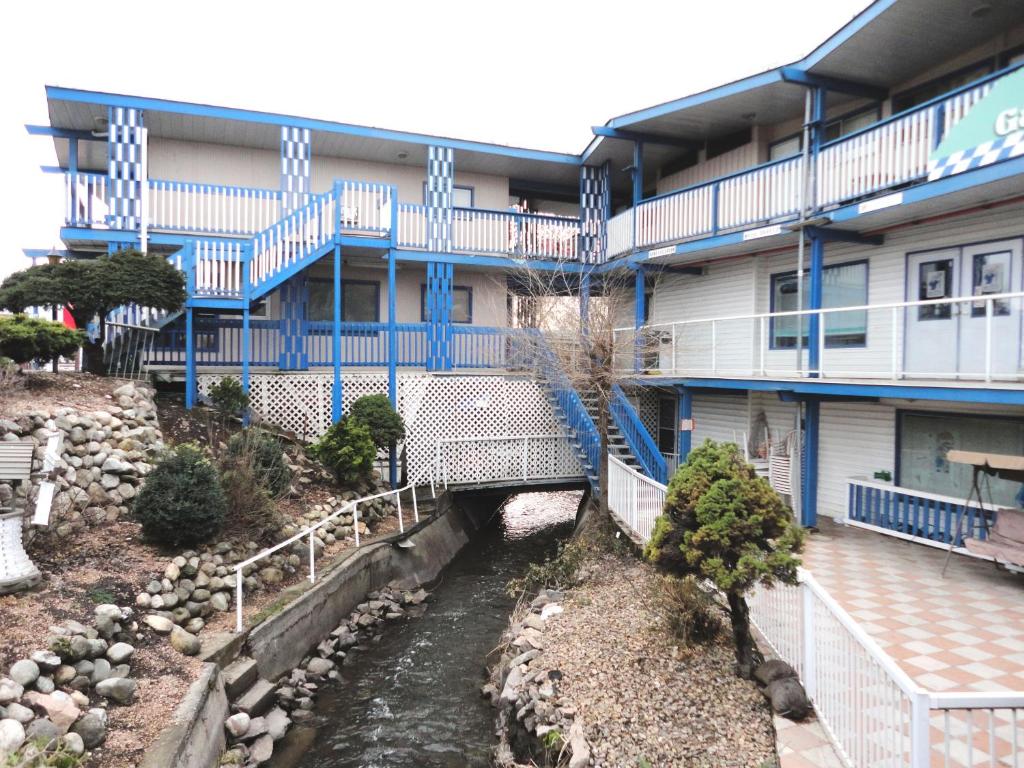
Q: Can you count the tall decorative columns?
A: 4